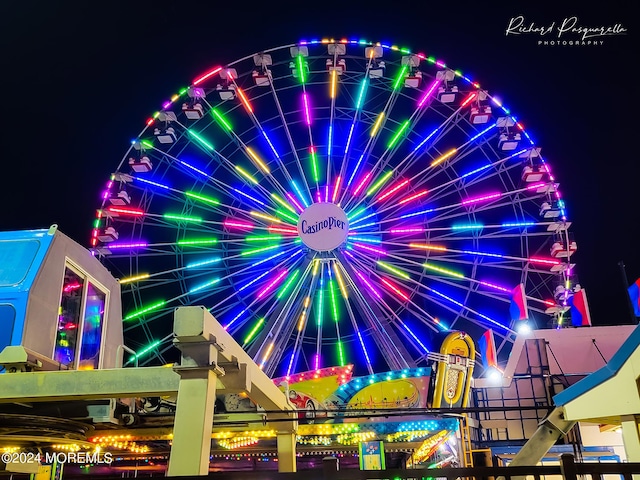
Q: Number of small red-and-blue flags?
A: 4